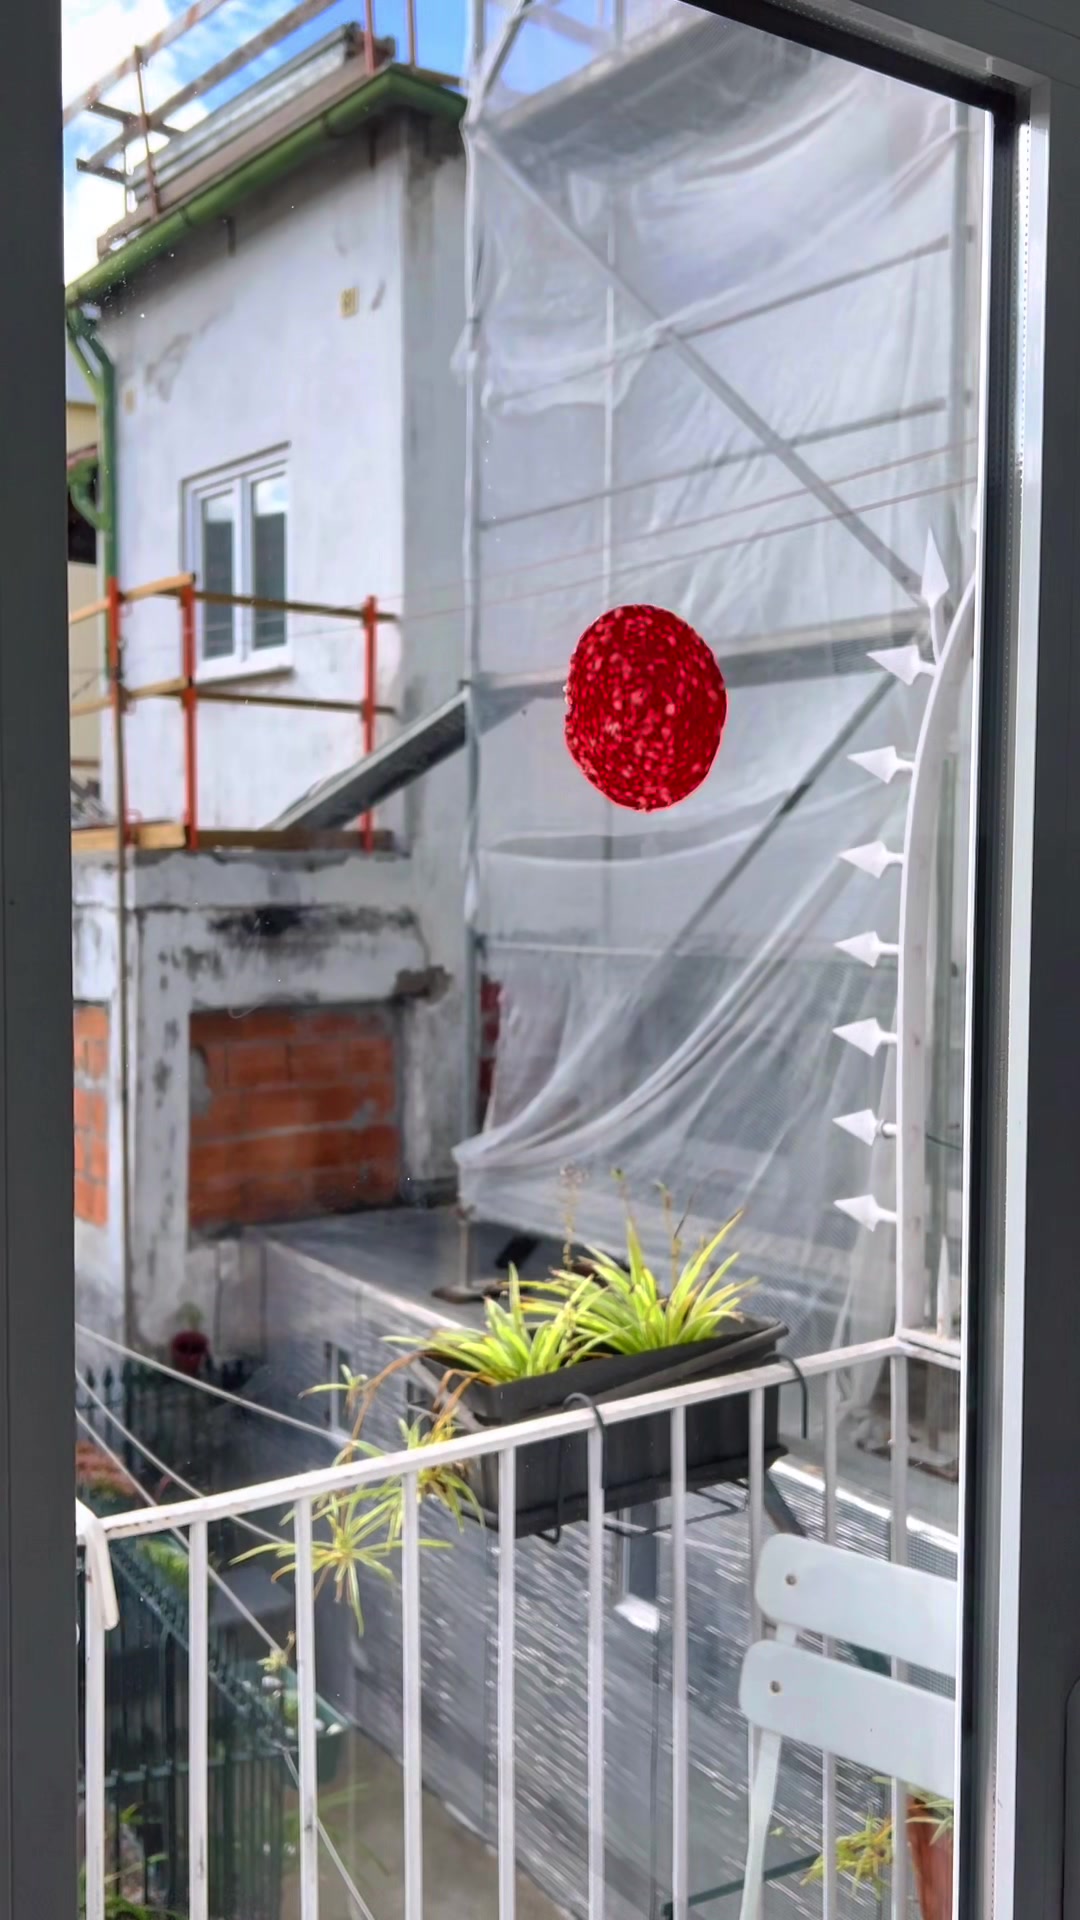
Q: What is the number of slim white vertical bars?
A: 10